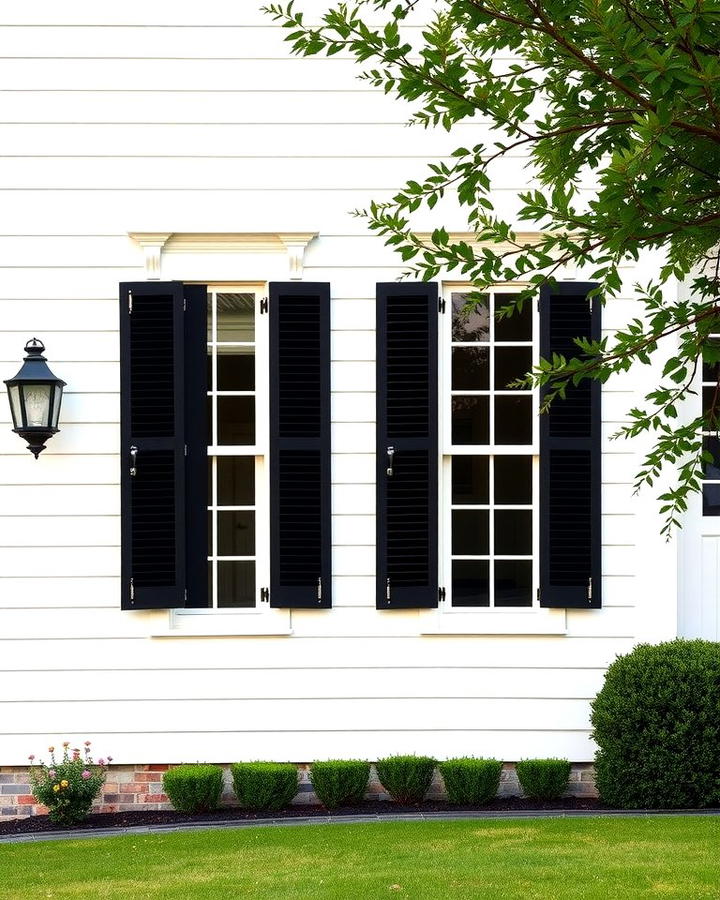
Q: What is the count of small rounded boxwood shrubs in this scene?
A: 6